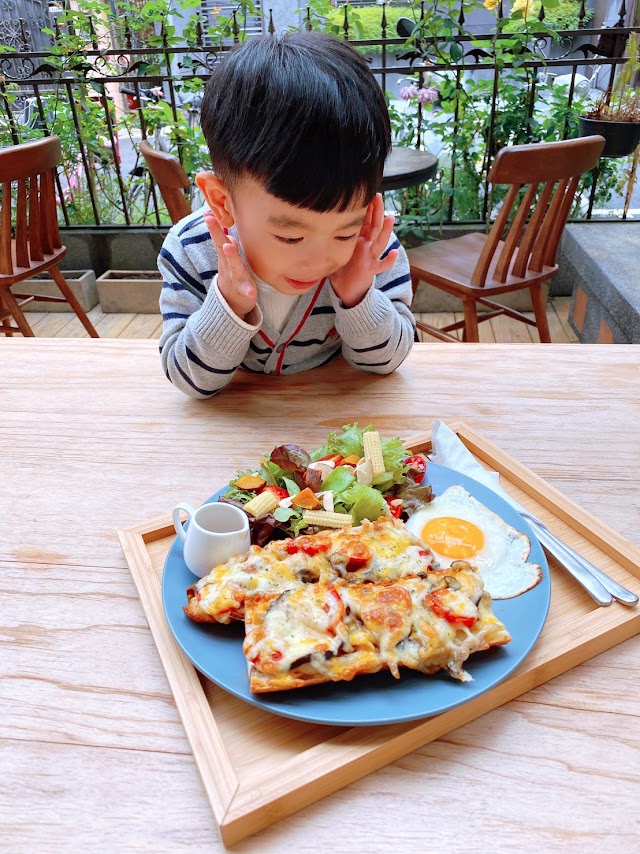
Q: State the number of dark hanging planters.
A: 1